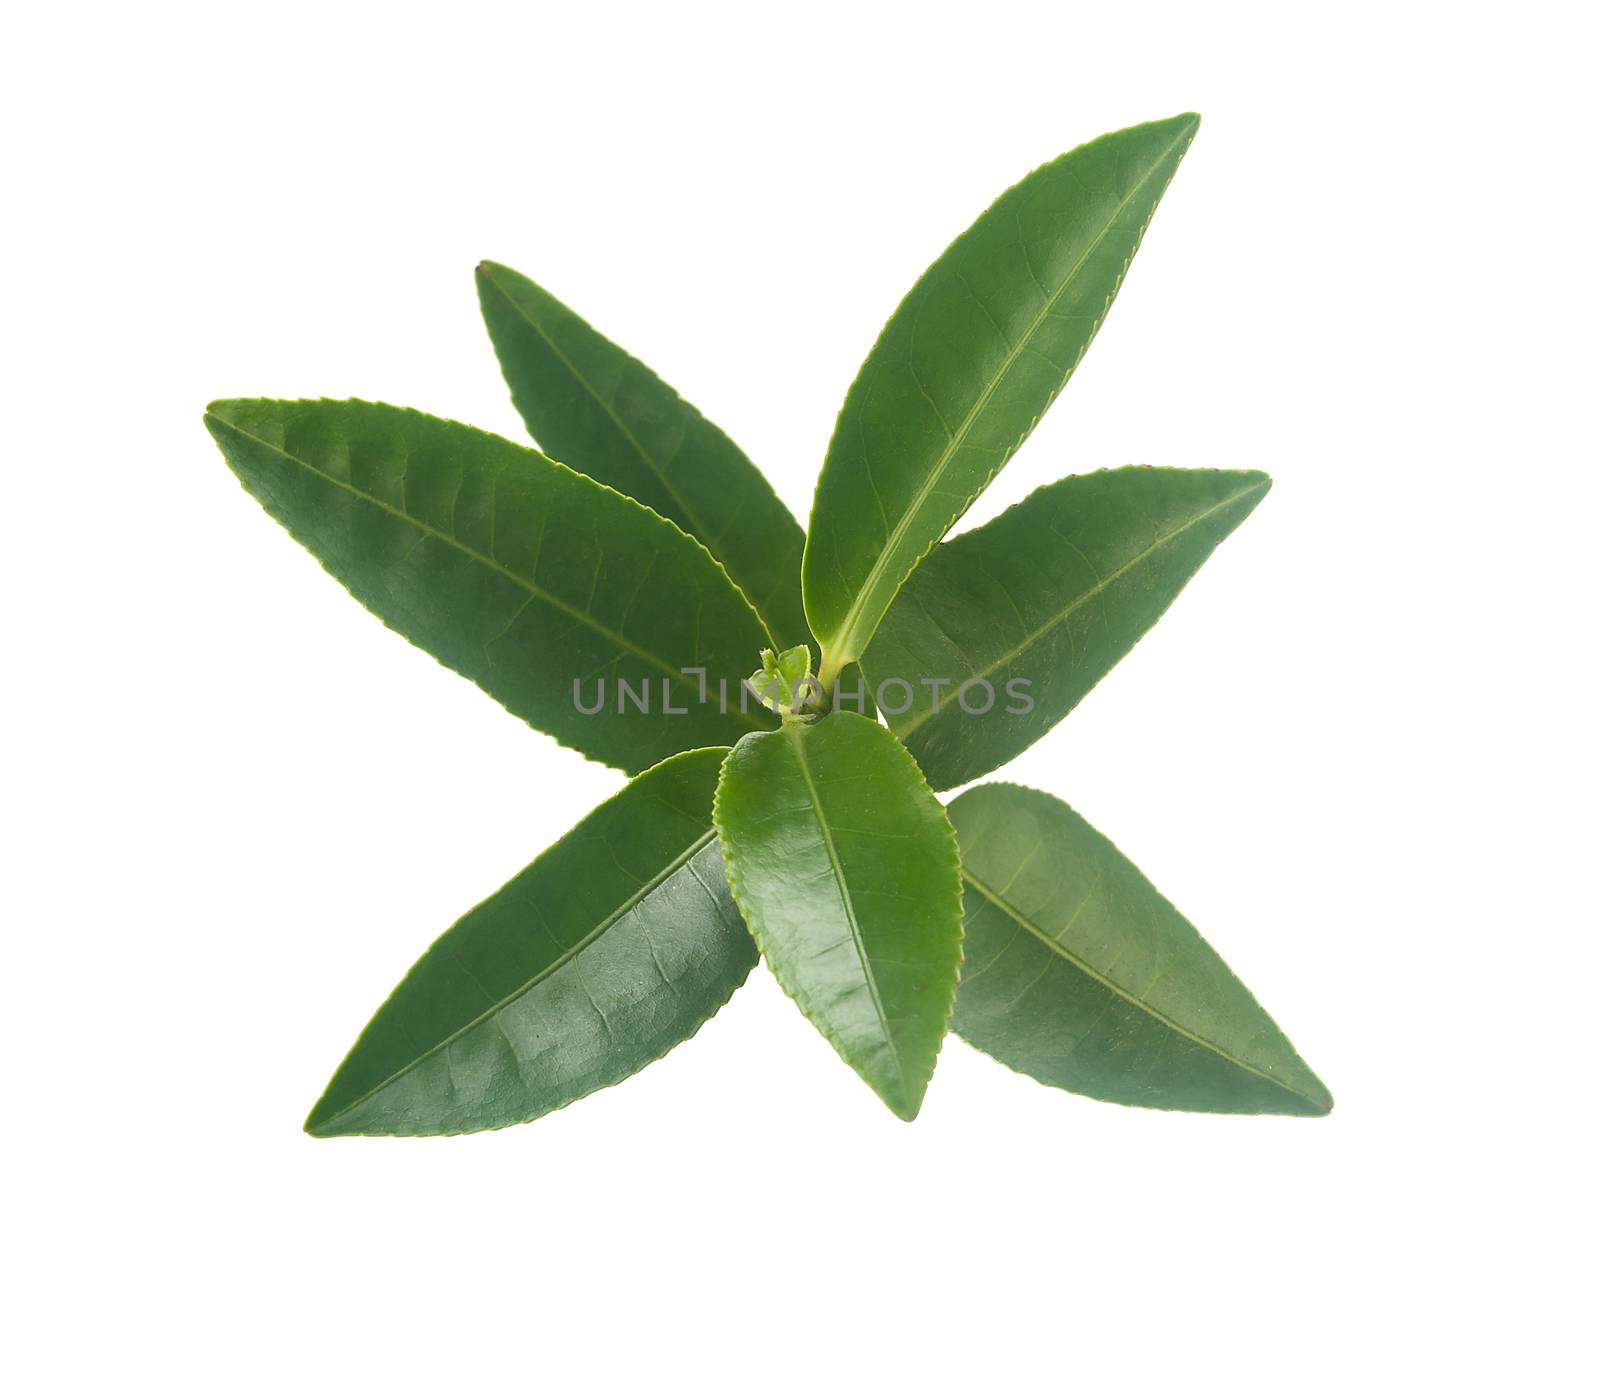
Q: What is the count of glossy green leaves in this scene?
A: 7